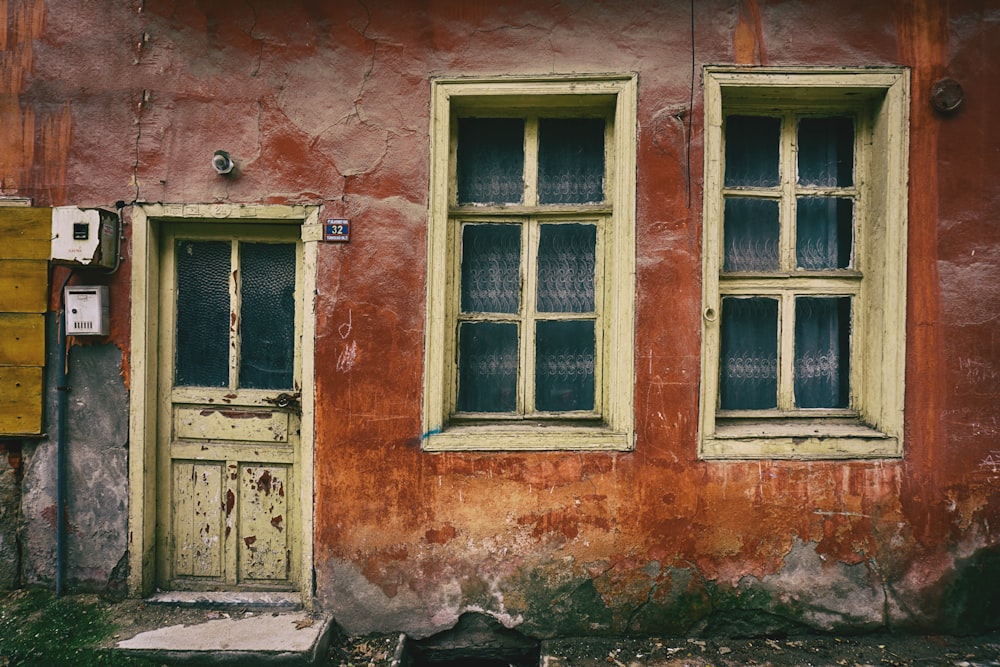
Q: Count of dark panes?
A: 14